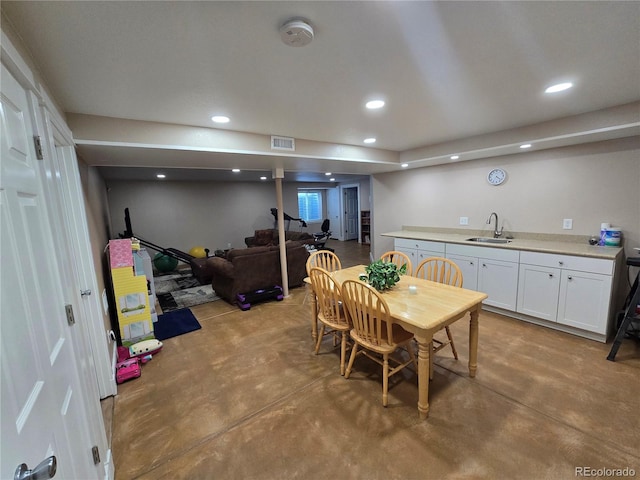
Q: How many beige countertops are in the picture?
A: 1